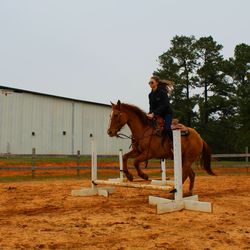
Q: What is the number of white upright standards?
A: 4